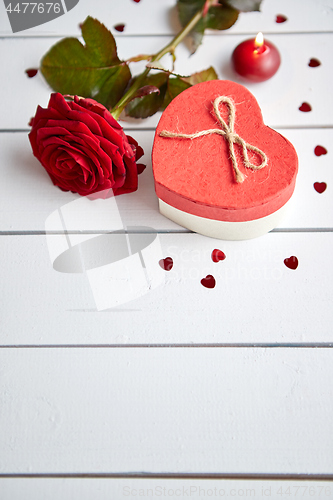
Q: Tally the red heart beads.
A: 12